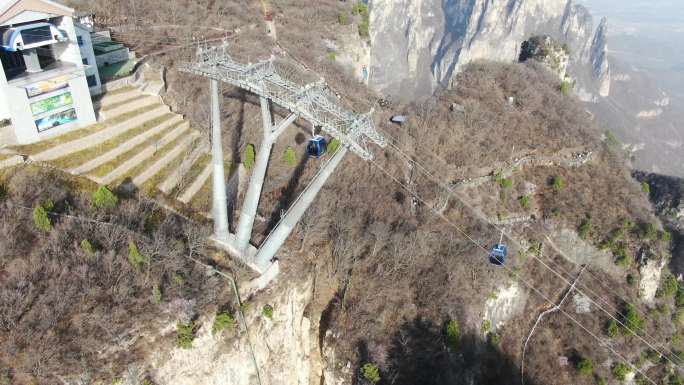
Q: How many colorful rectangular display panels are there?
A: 3